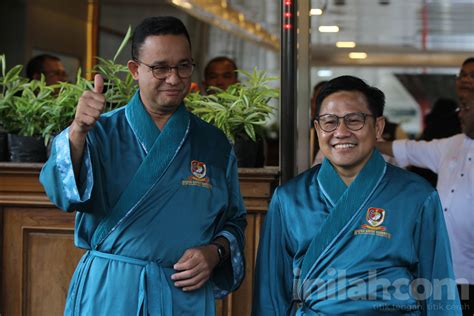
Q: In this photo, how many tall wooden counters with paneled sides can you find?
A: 1